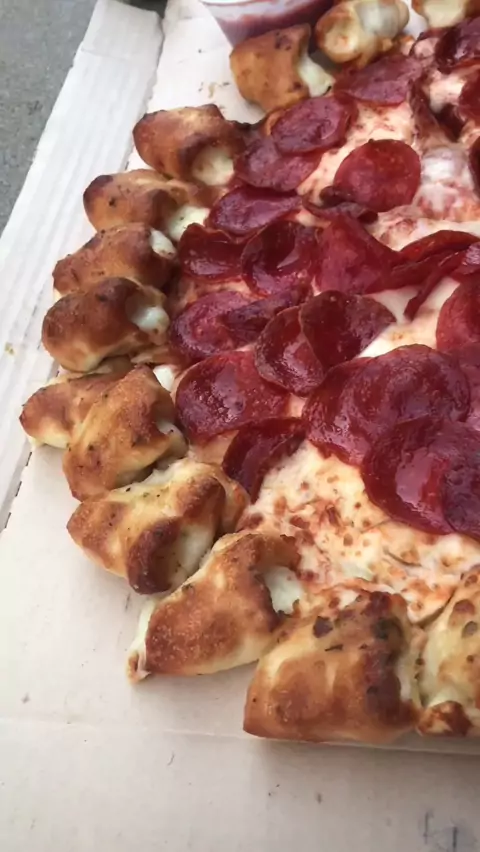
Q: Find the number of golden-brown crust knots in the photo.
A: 13